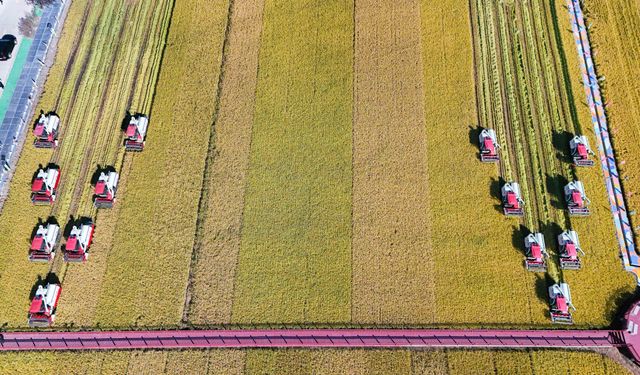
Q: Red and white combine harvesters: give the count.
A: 14